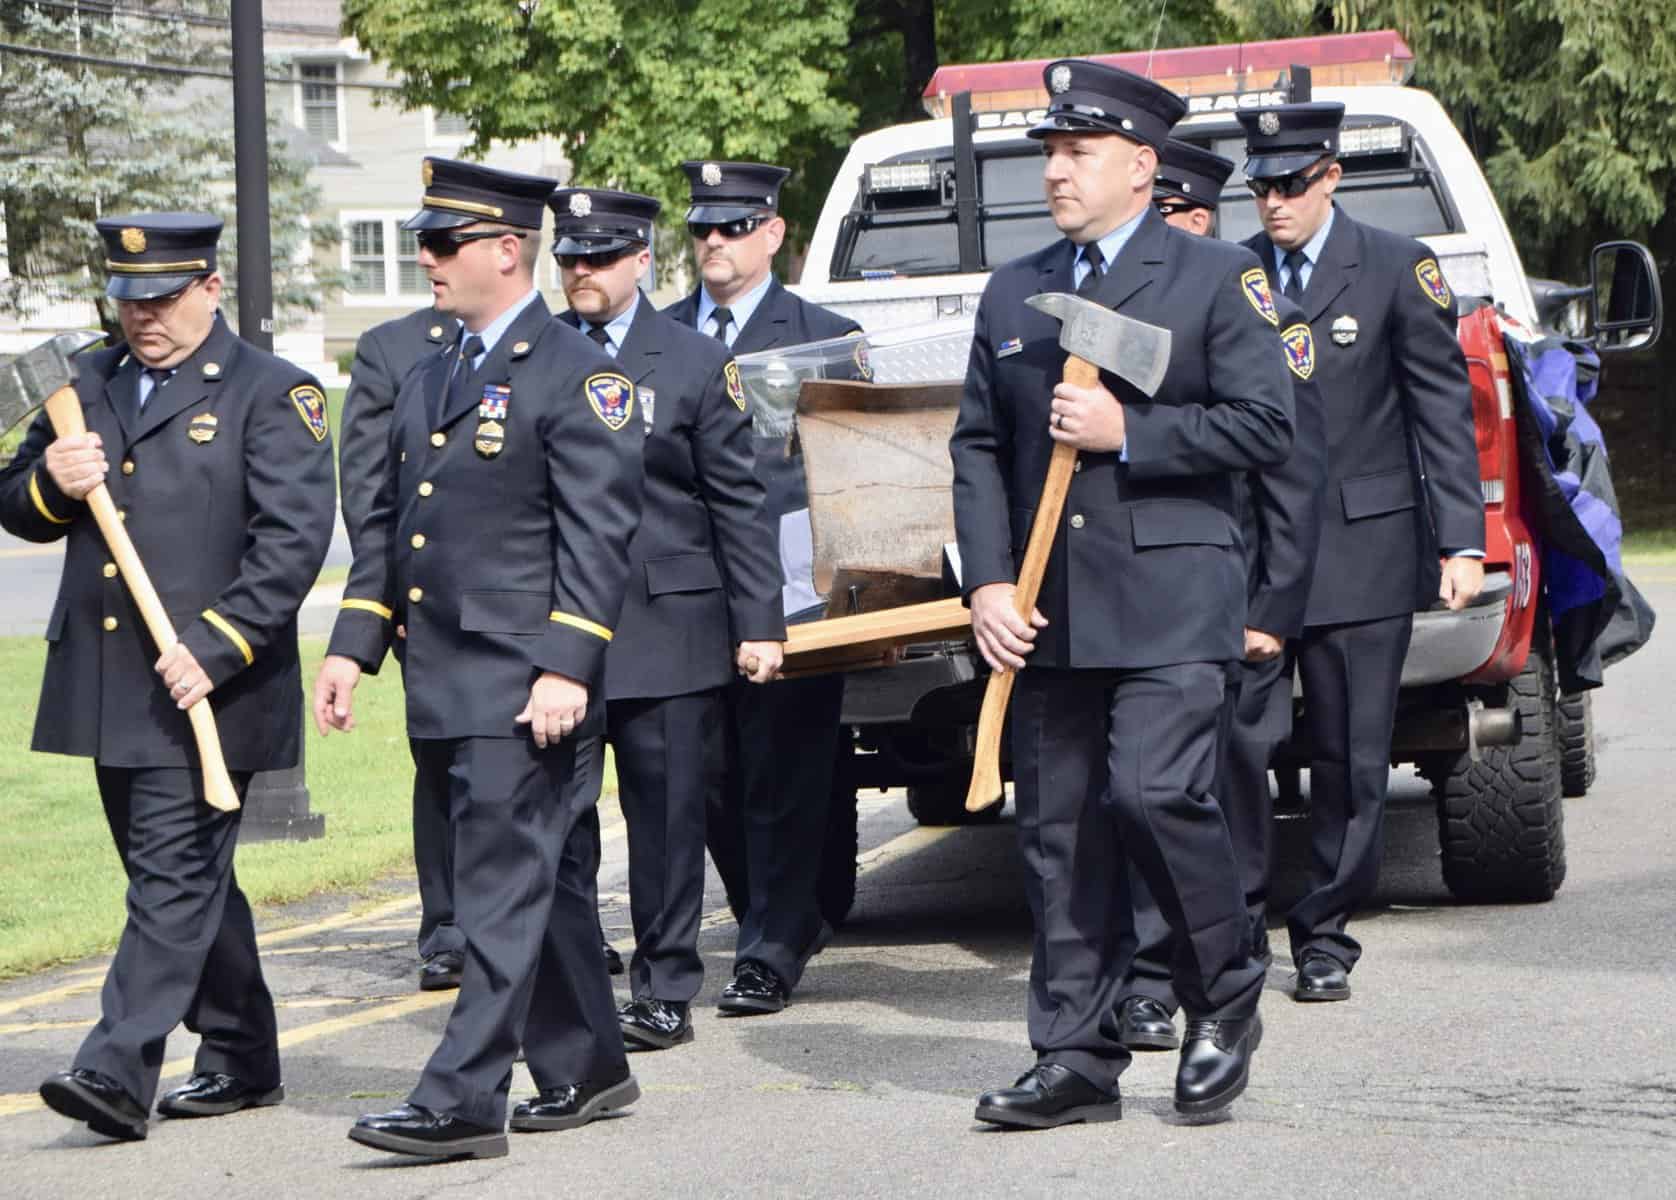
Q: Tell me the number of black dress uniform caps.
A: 7